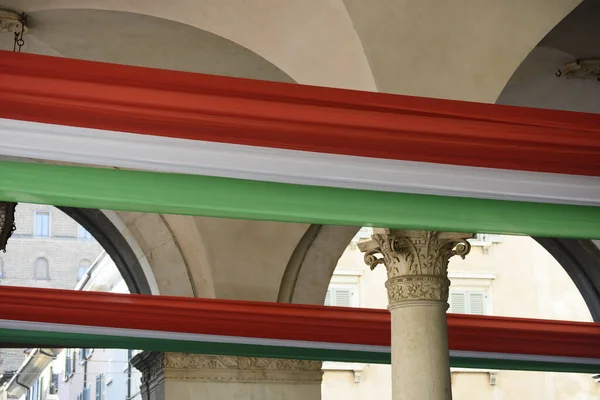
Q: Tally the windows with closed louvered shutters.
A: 2